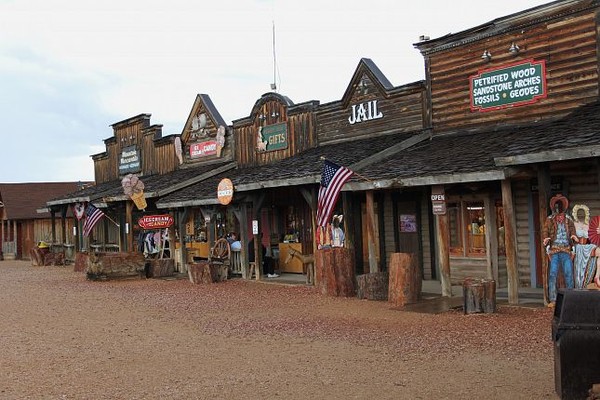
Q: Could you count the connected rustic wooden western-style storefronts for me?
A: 5